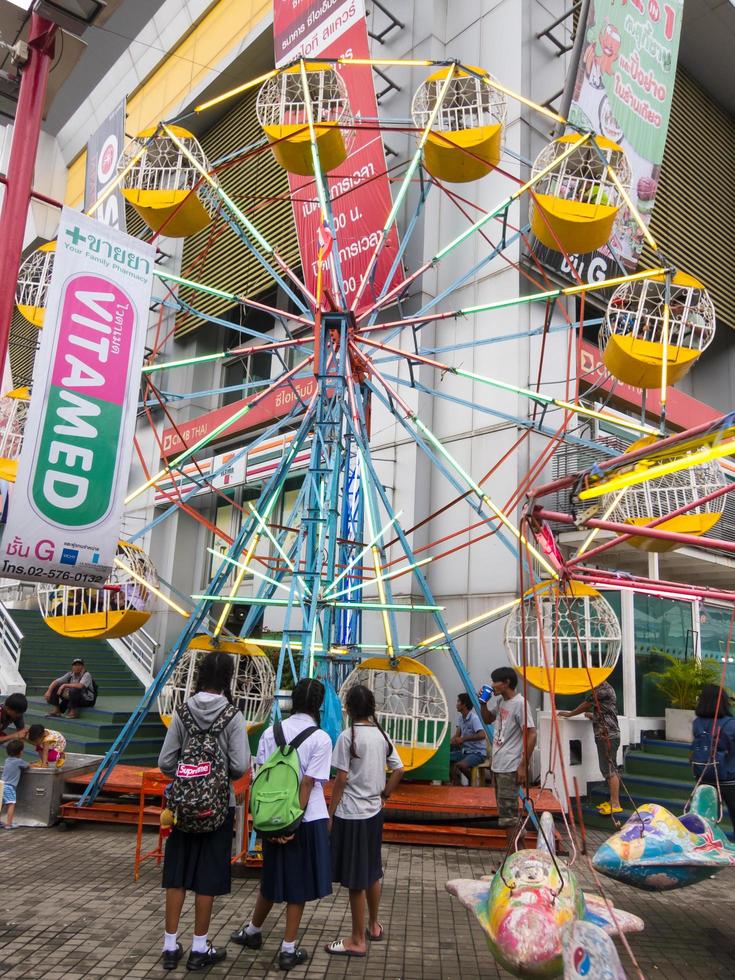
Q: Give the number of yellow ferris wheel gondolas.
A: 12